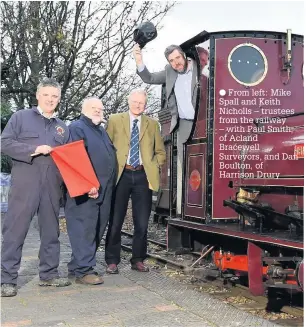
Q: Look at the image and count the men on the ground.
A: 3